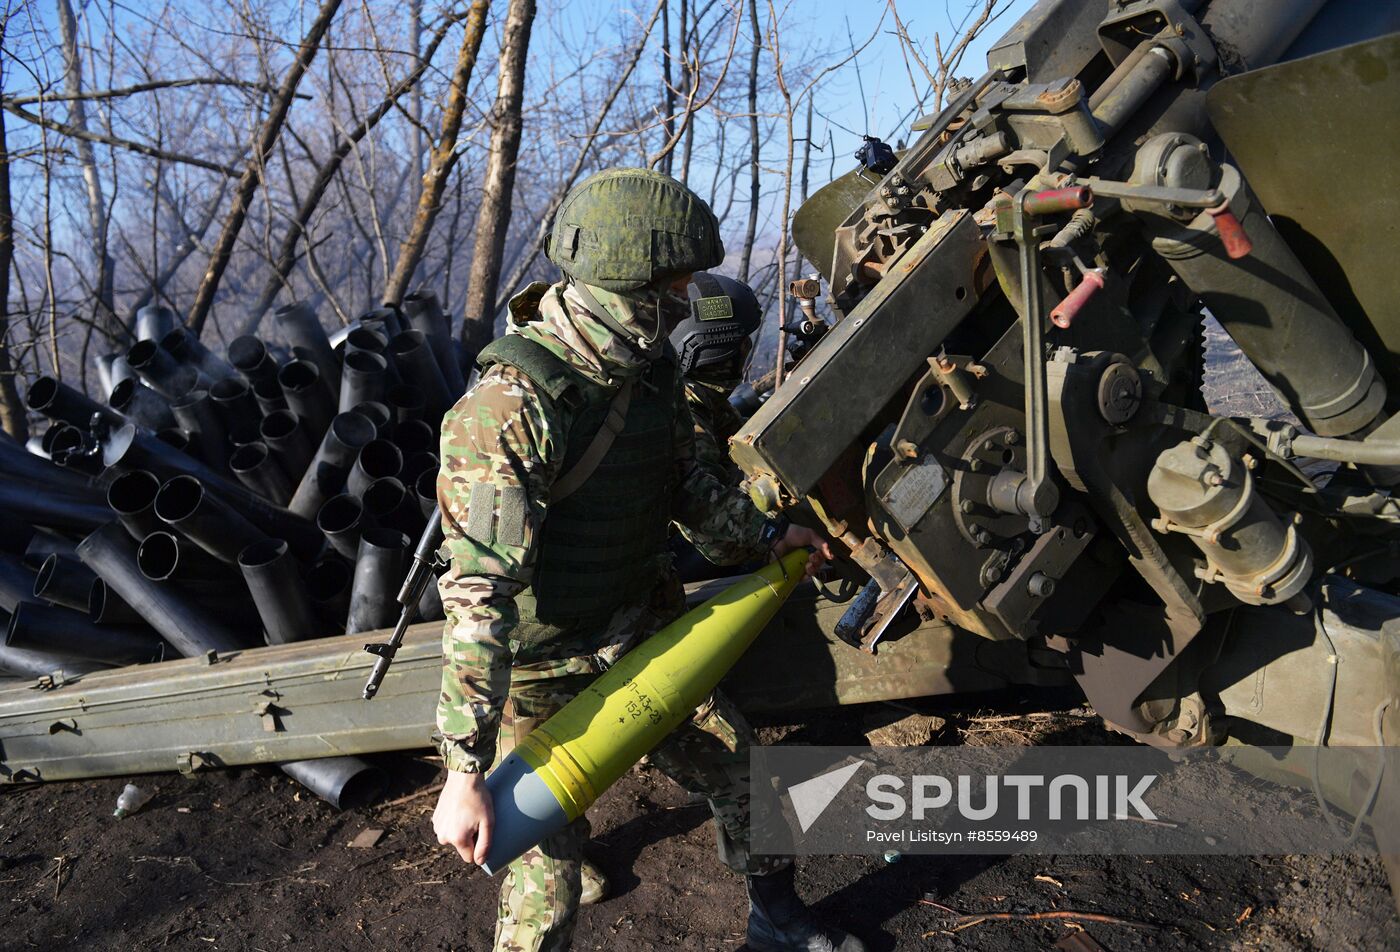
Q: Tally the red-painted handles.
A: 3